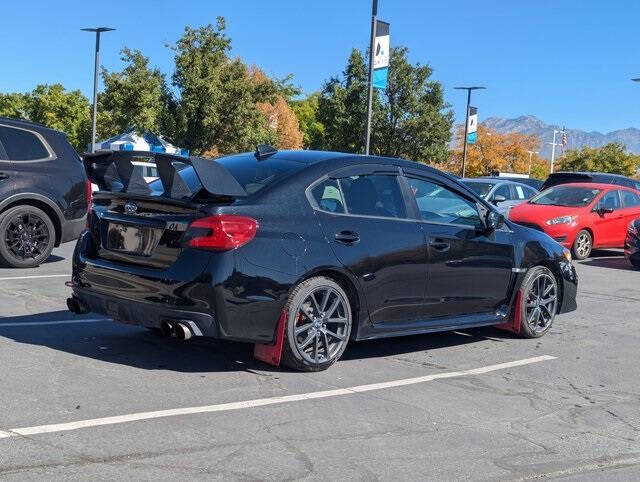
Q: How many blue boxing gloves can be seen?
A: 0